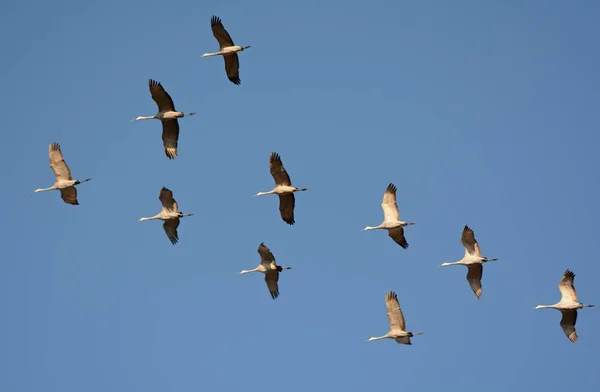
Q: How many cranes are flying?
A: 10